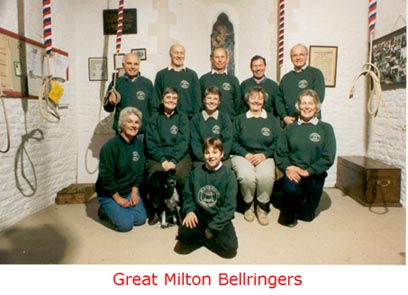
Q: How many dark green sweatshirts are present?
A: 11